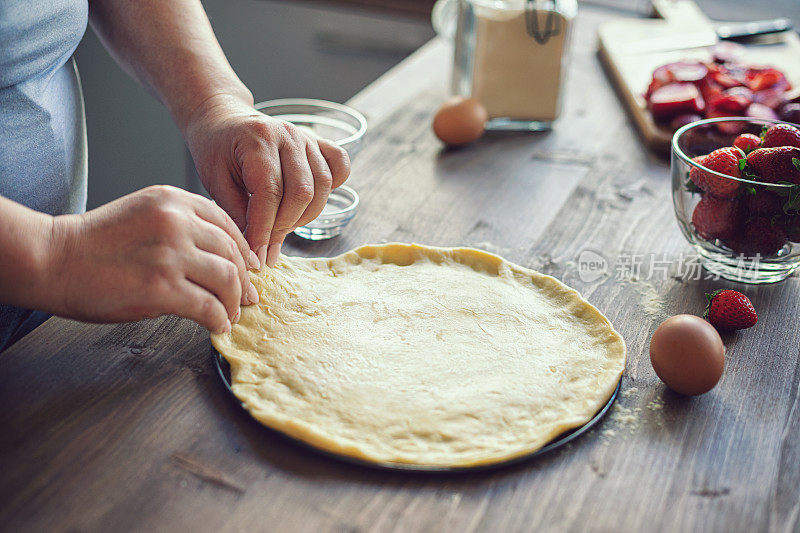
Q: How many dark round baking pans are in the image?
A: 1